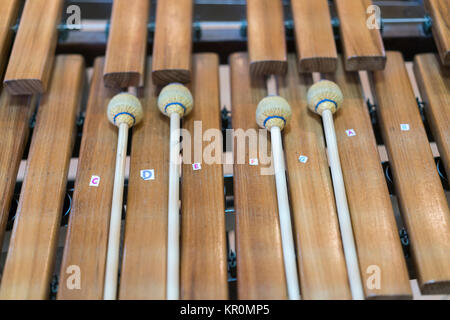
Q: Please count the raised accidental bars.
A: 8